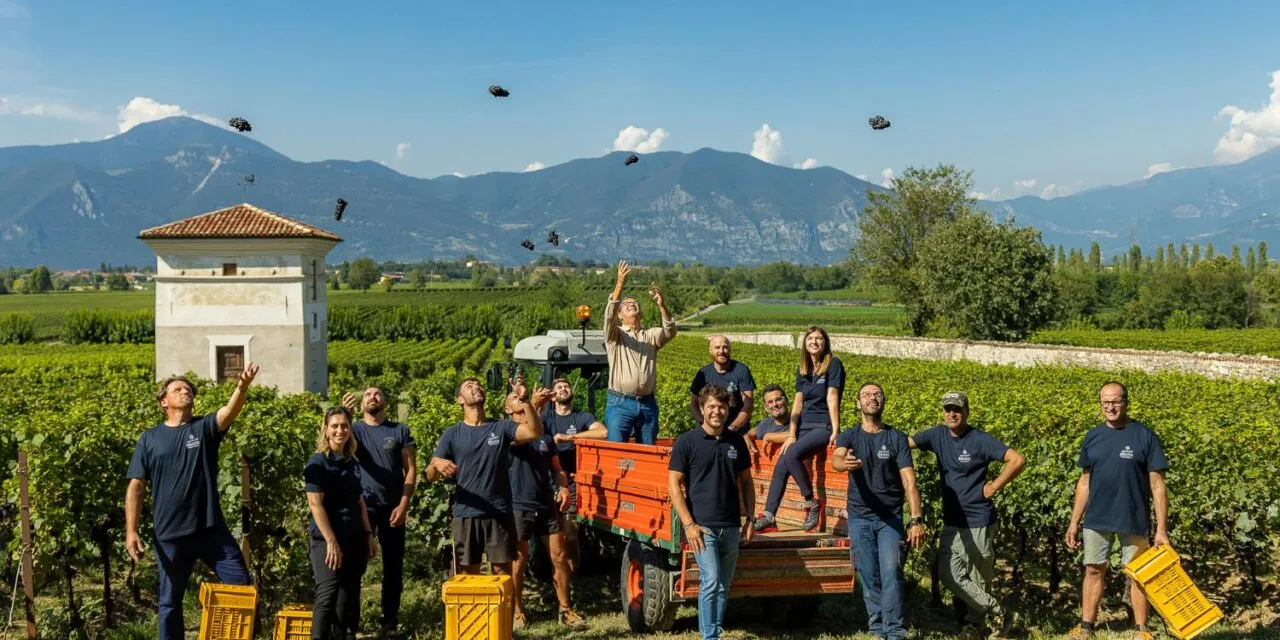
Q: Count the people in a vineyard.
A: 14